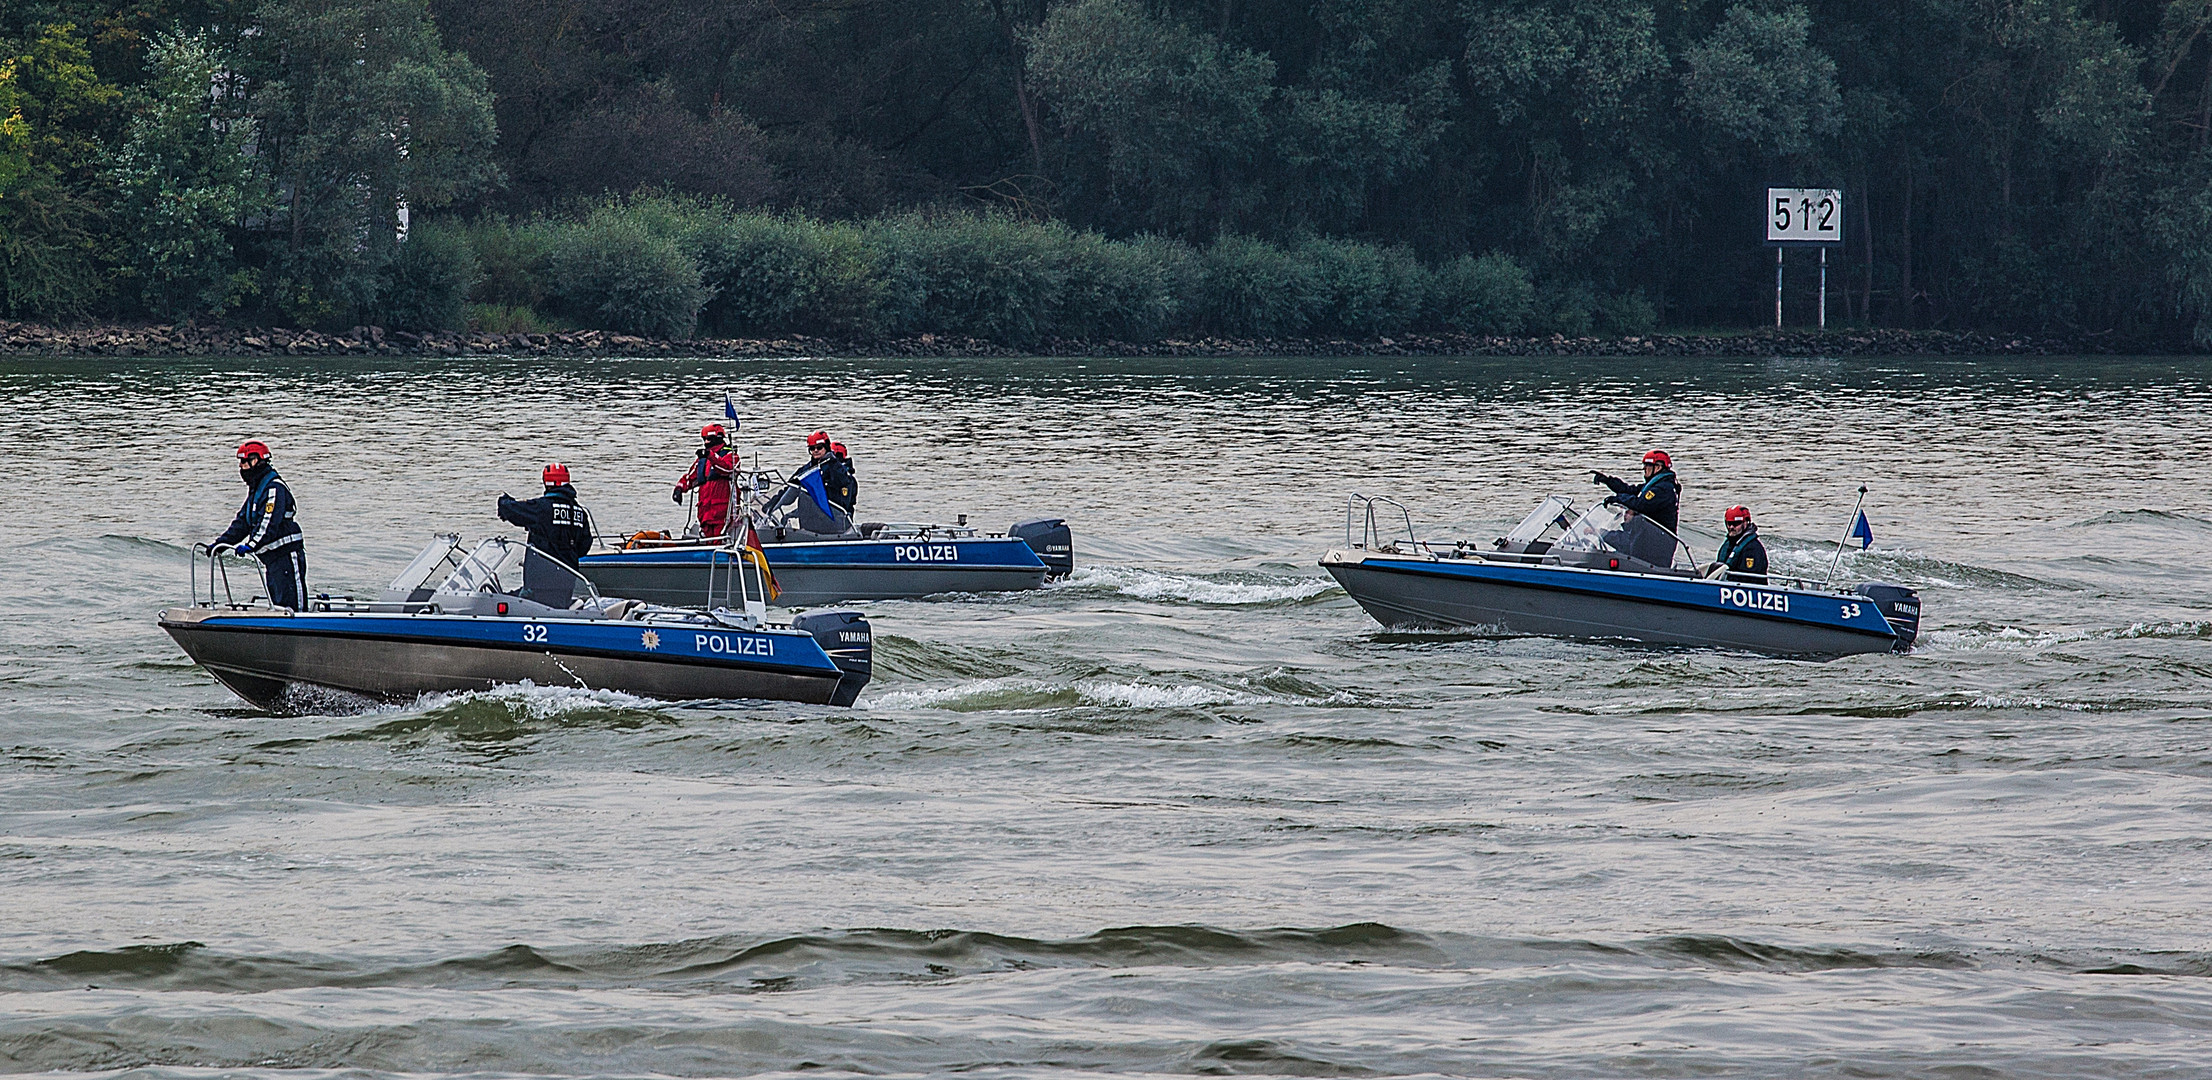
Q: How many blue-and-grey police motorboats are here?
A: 3